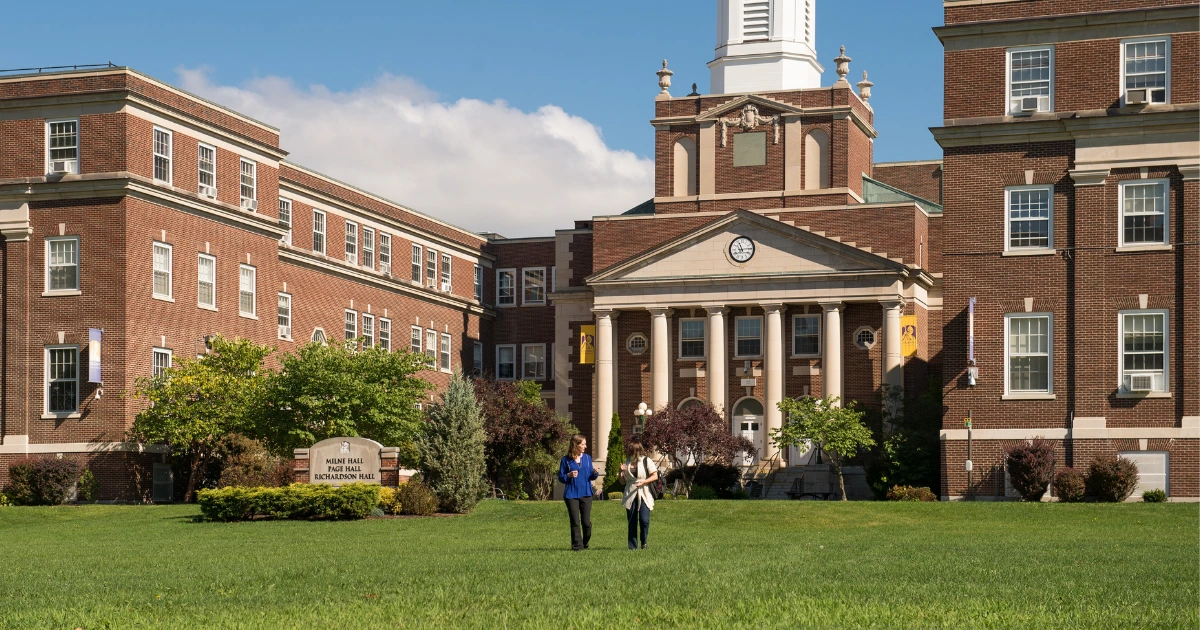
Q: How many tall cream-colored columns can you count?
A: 6